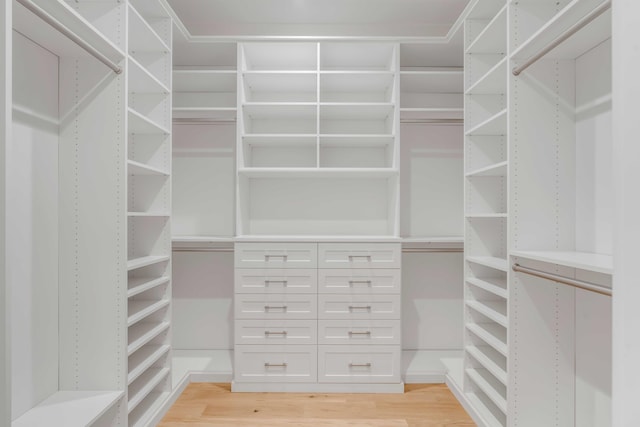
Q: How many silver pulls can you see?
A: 10